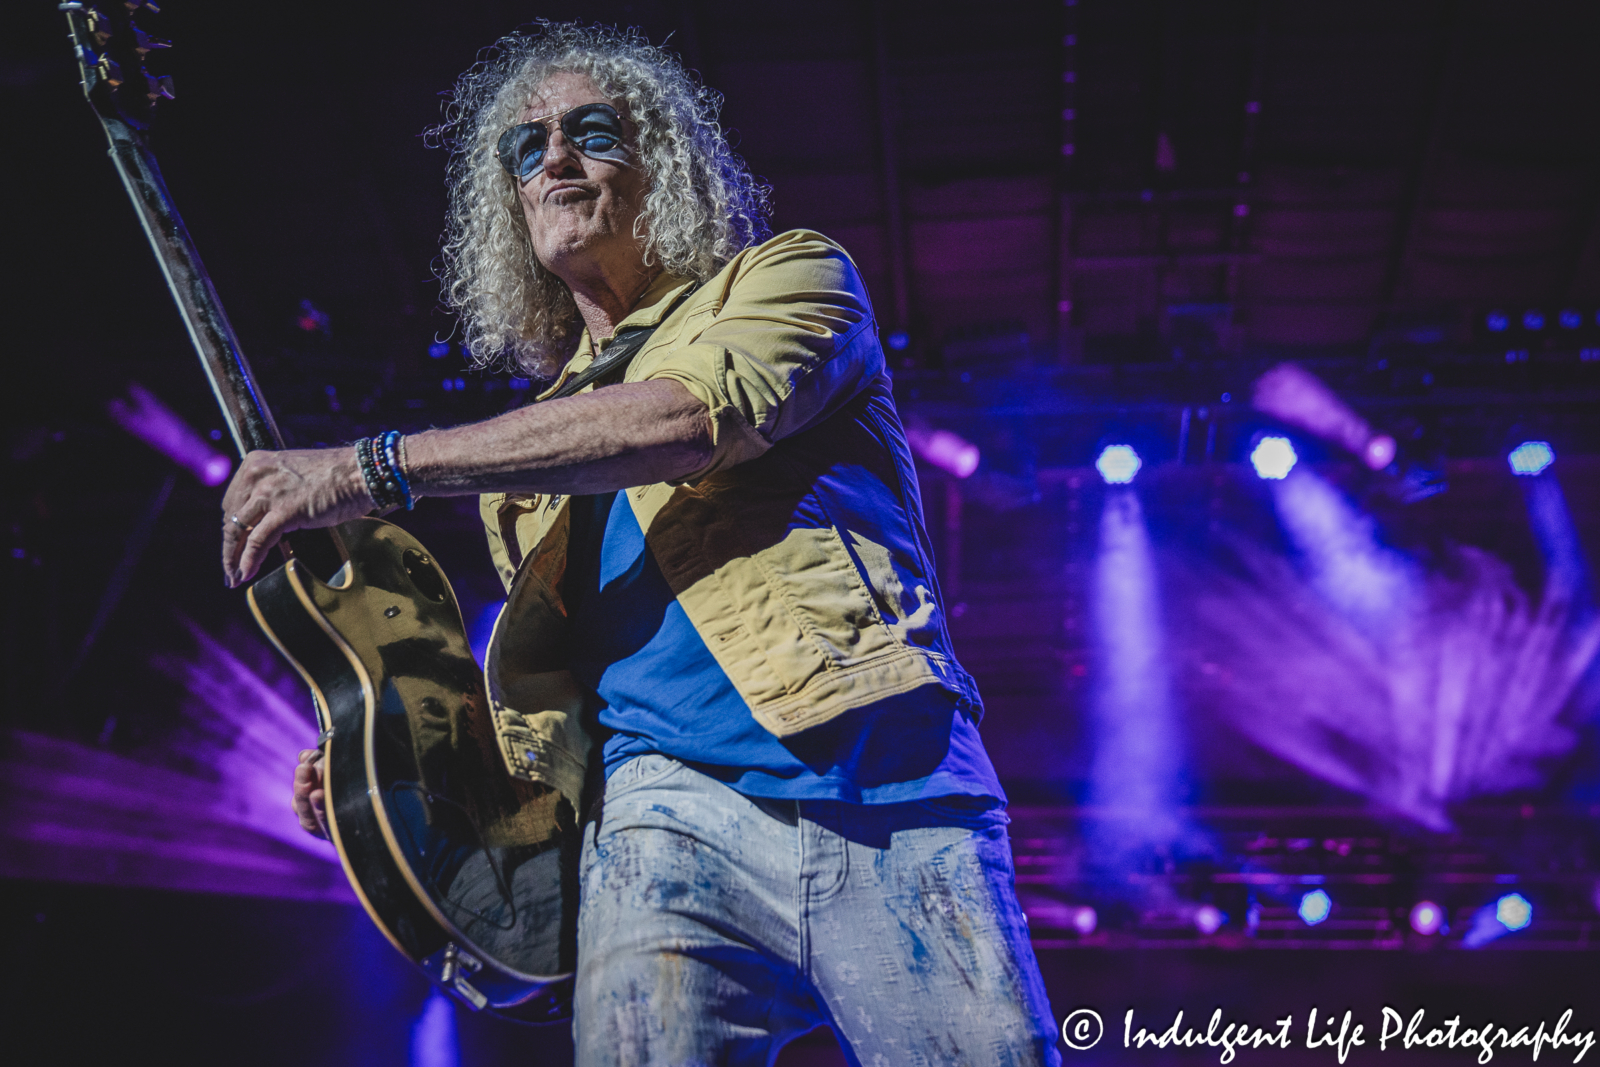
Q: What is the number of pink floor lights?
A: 3